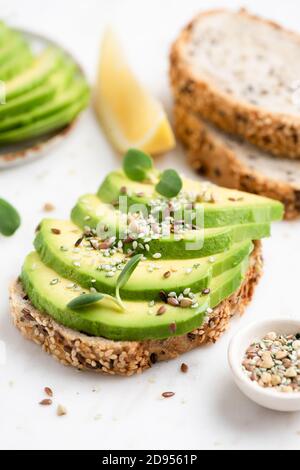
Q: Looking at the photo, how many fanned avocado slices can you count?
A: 4